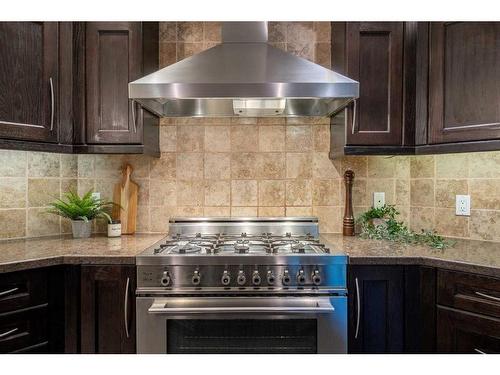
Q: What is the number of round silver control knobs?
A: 9